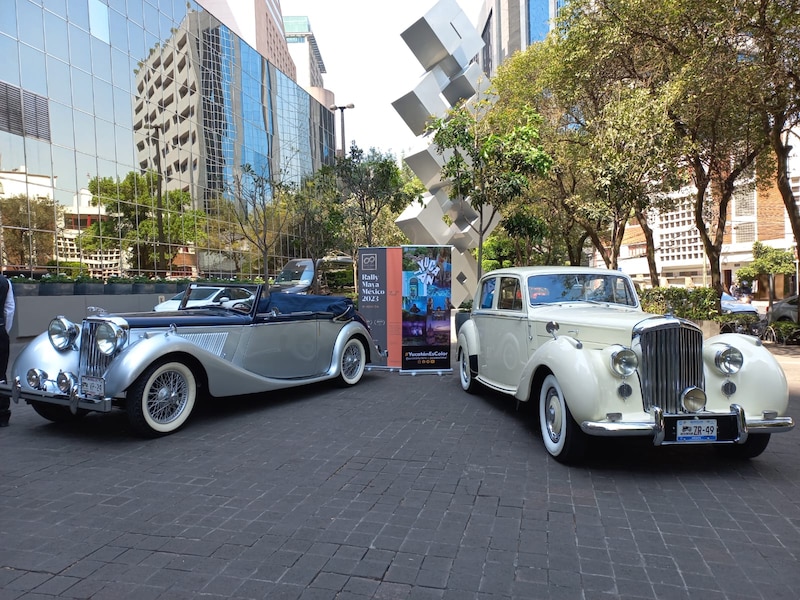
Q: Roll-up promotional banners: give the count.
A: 2